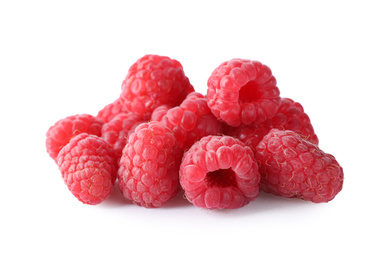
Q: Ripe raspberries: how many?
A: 11